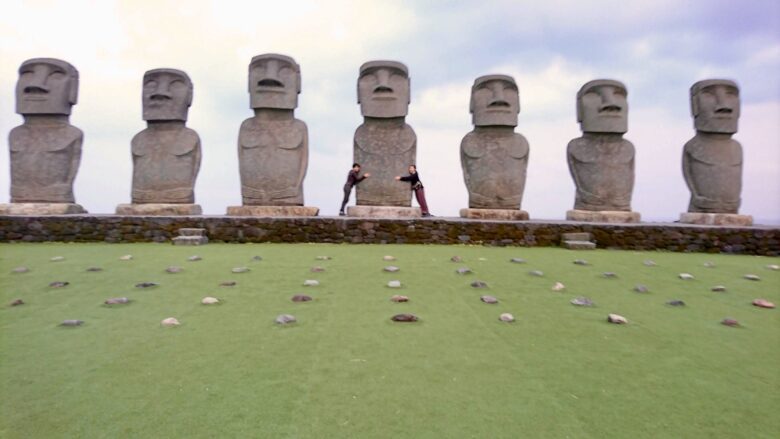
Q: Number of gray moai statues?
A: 7